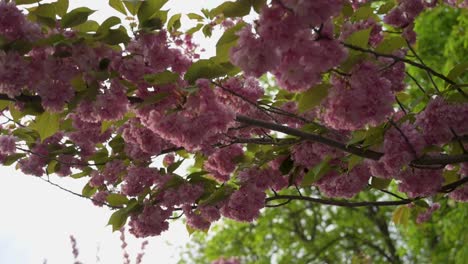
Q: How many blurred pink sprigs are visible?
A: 3